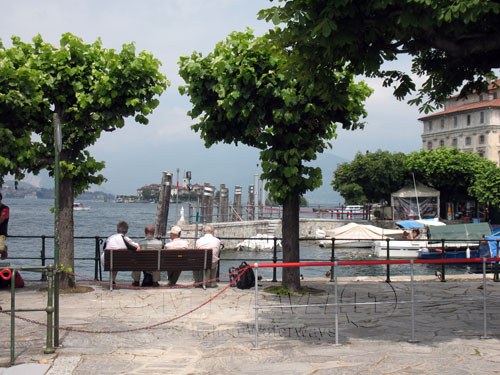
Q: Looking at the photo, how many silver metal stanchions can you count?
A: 4